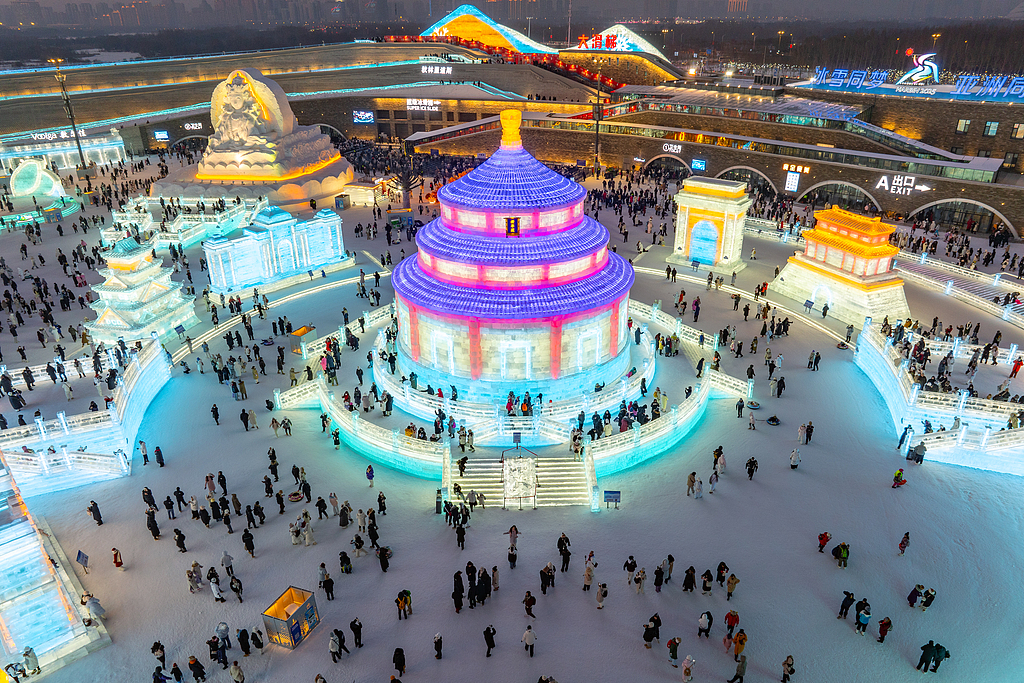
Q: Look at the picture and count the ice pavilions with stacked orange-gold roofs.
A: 1